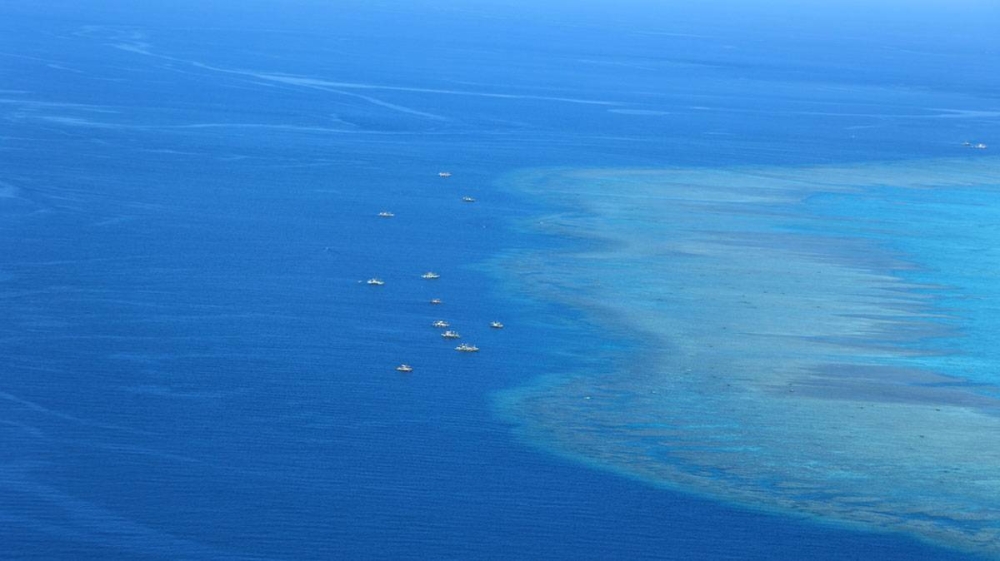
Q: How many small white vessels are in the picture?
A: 13